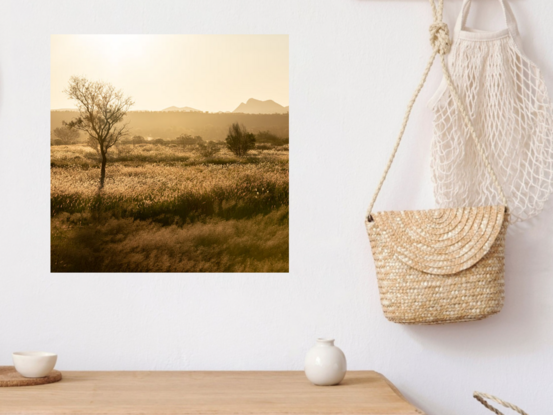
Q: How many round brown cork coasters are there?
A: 1